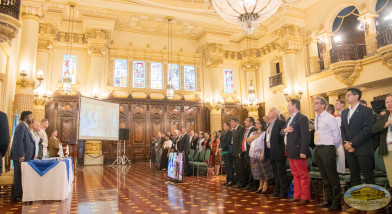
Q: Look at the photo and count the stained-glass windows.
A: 7